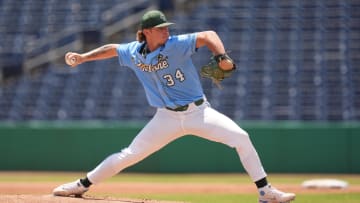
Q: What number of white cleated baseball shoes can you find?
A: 2